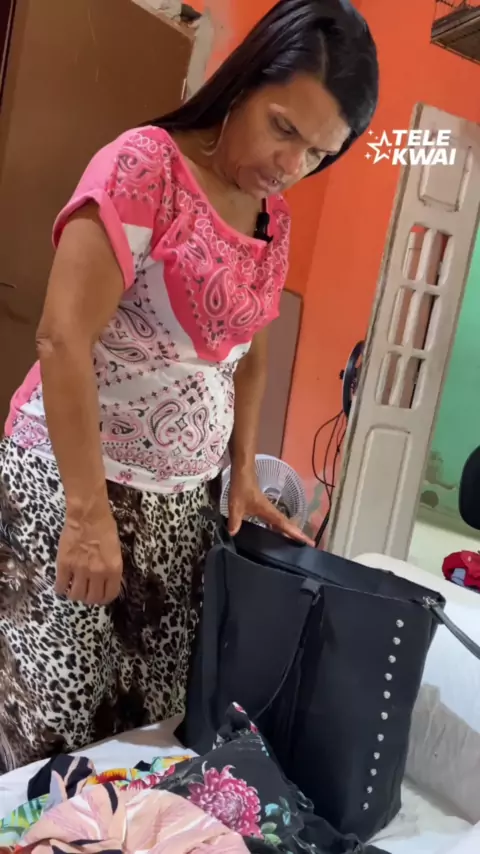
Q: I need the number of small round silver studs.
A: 11